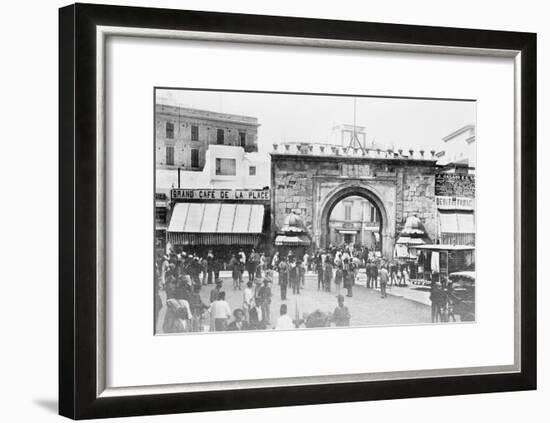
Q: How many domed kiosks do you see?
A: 2